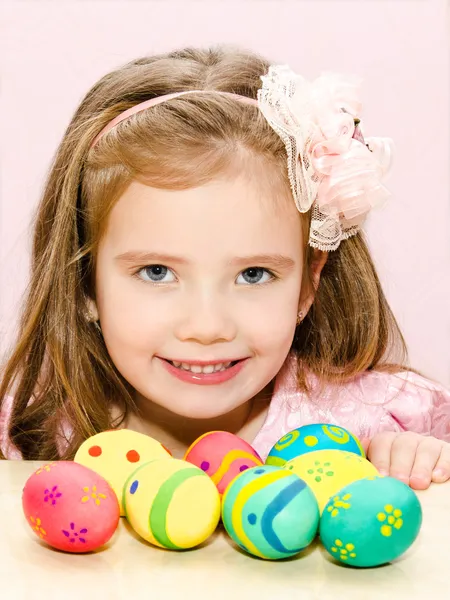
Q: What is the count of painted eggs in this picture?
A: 8